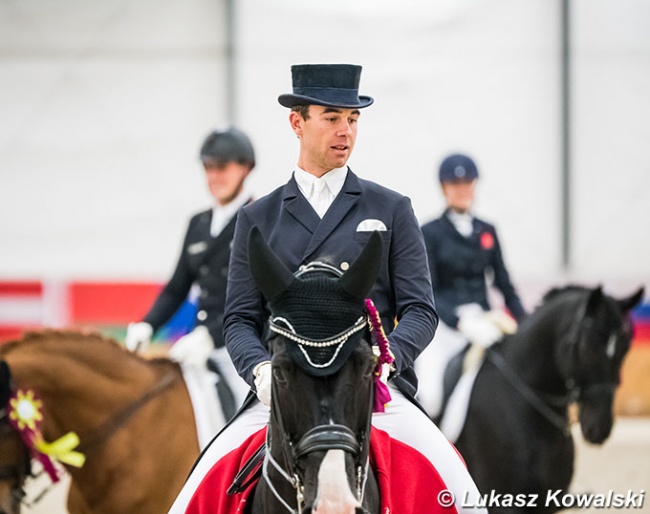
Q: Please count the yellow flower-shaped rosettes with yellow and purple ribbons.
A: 1